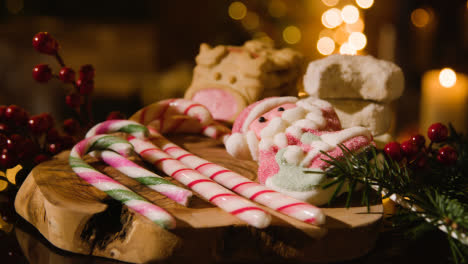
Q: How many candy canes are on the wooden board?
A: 4